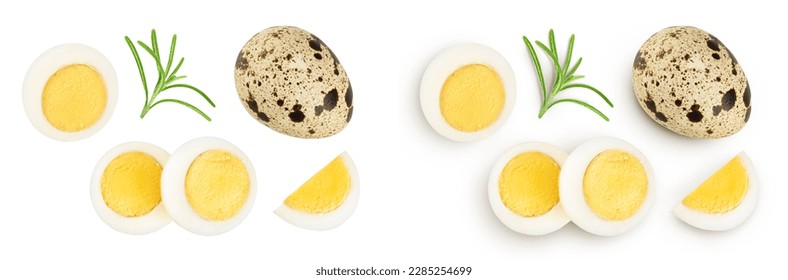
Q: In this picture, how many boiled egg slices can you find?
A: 8